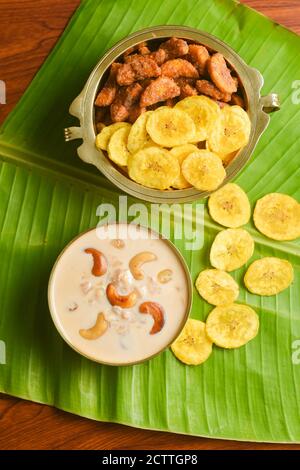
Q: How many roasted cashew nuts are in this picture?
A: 5